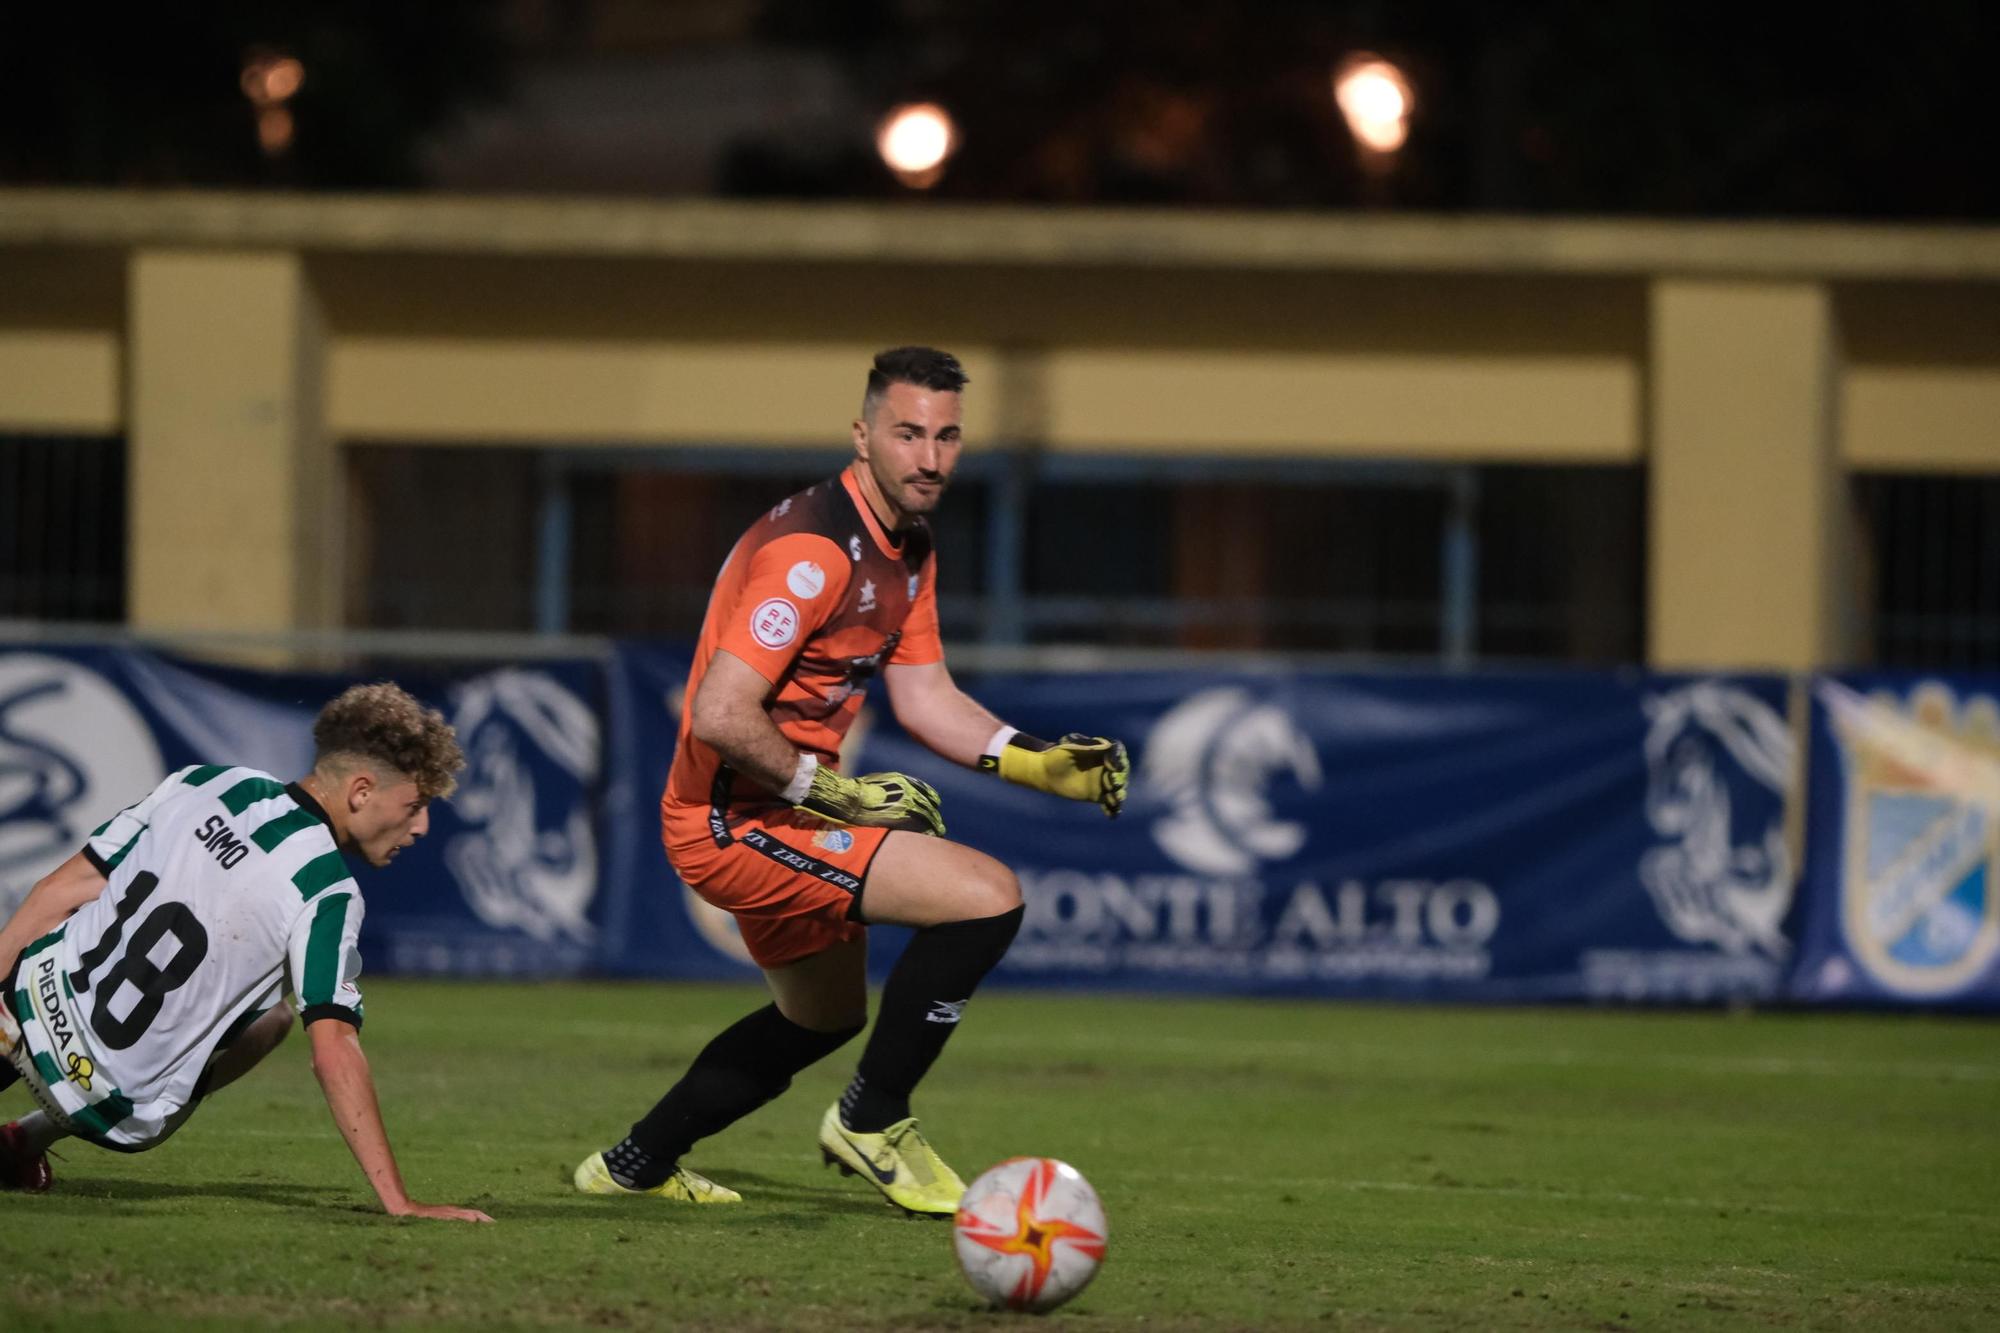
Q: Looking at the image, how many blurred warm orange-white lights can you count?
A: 3